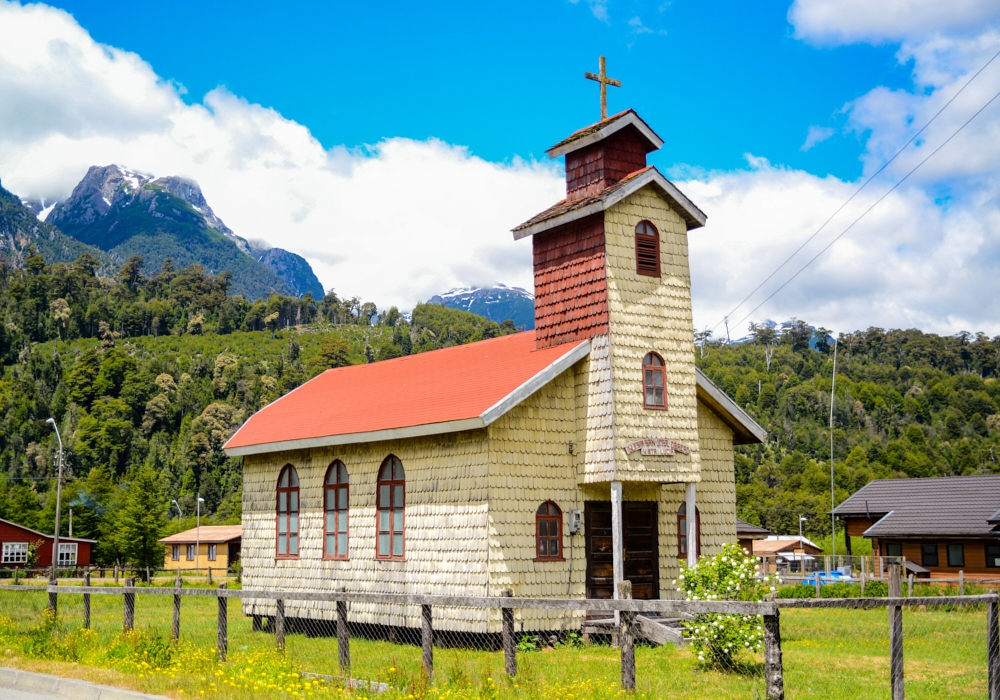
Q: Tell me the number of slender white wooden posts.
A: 2